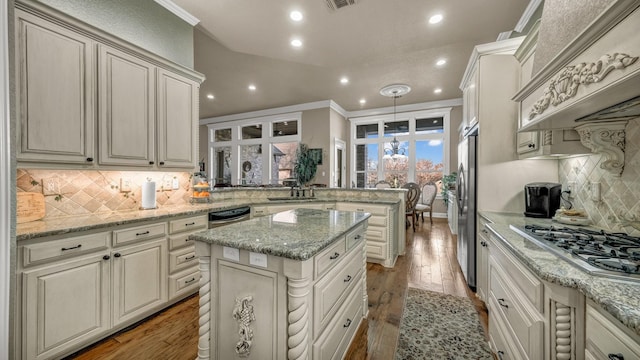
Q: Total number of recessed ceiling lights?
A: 9